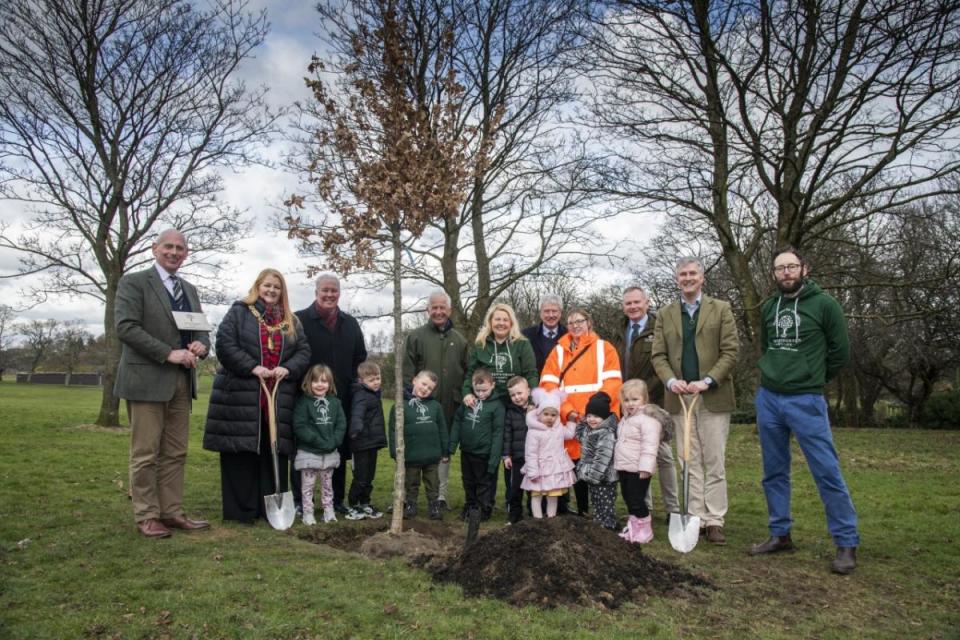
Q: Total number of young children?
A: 8